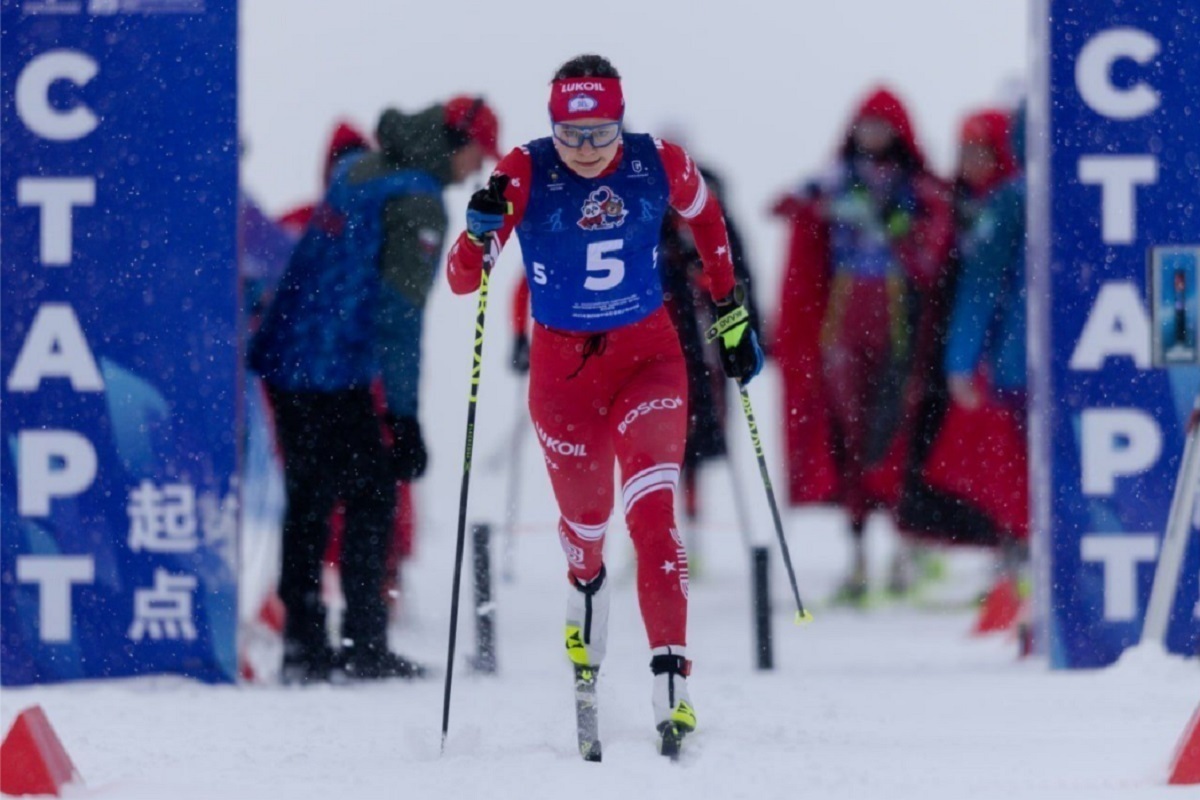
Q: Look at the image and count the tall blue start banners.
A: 2